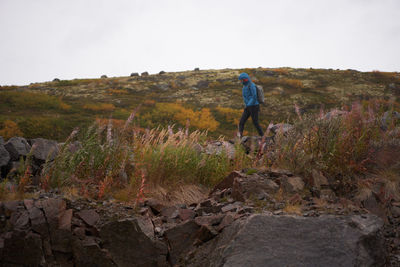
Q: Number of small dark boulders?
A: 6